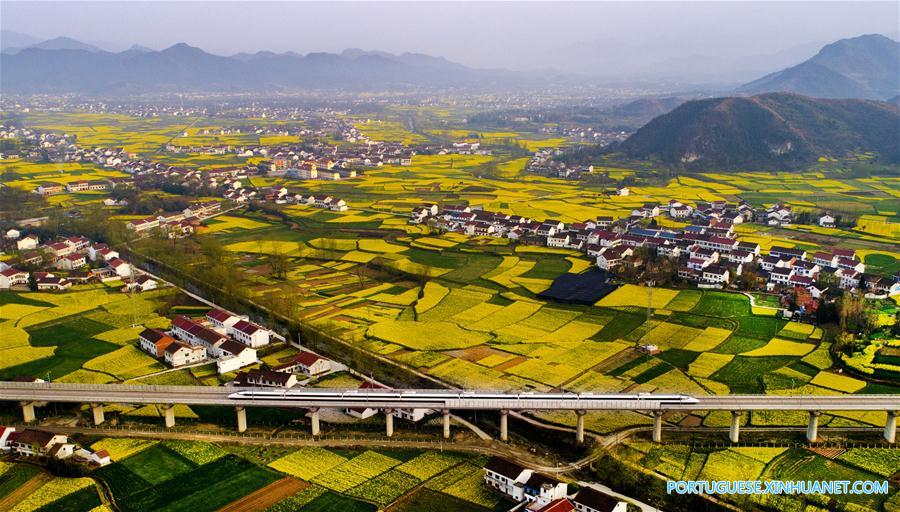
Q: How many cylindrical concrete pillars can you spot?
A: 13